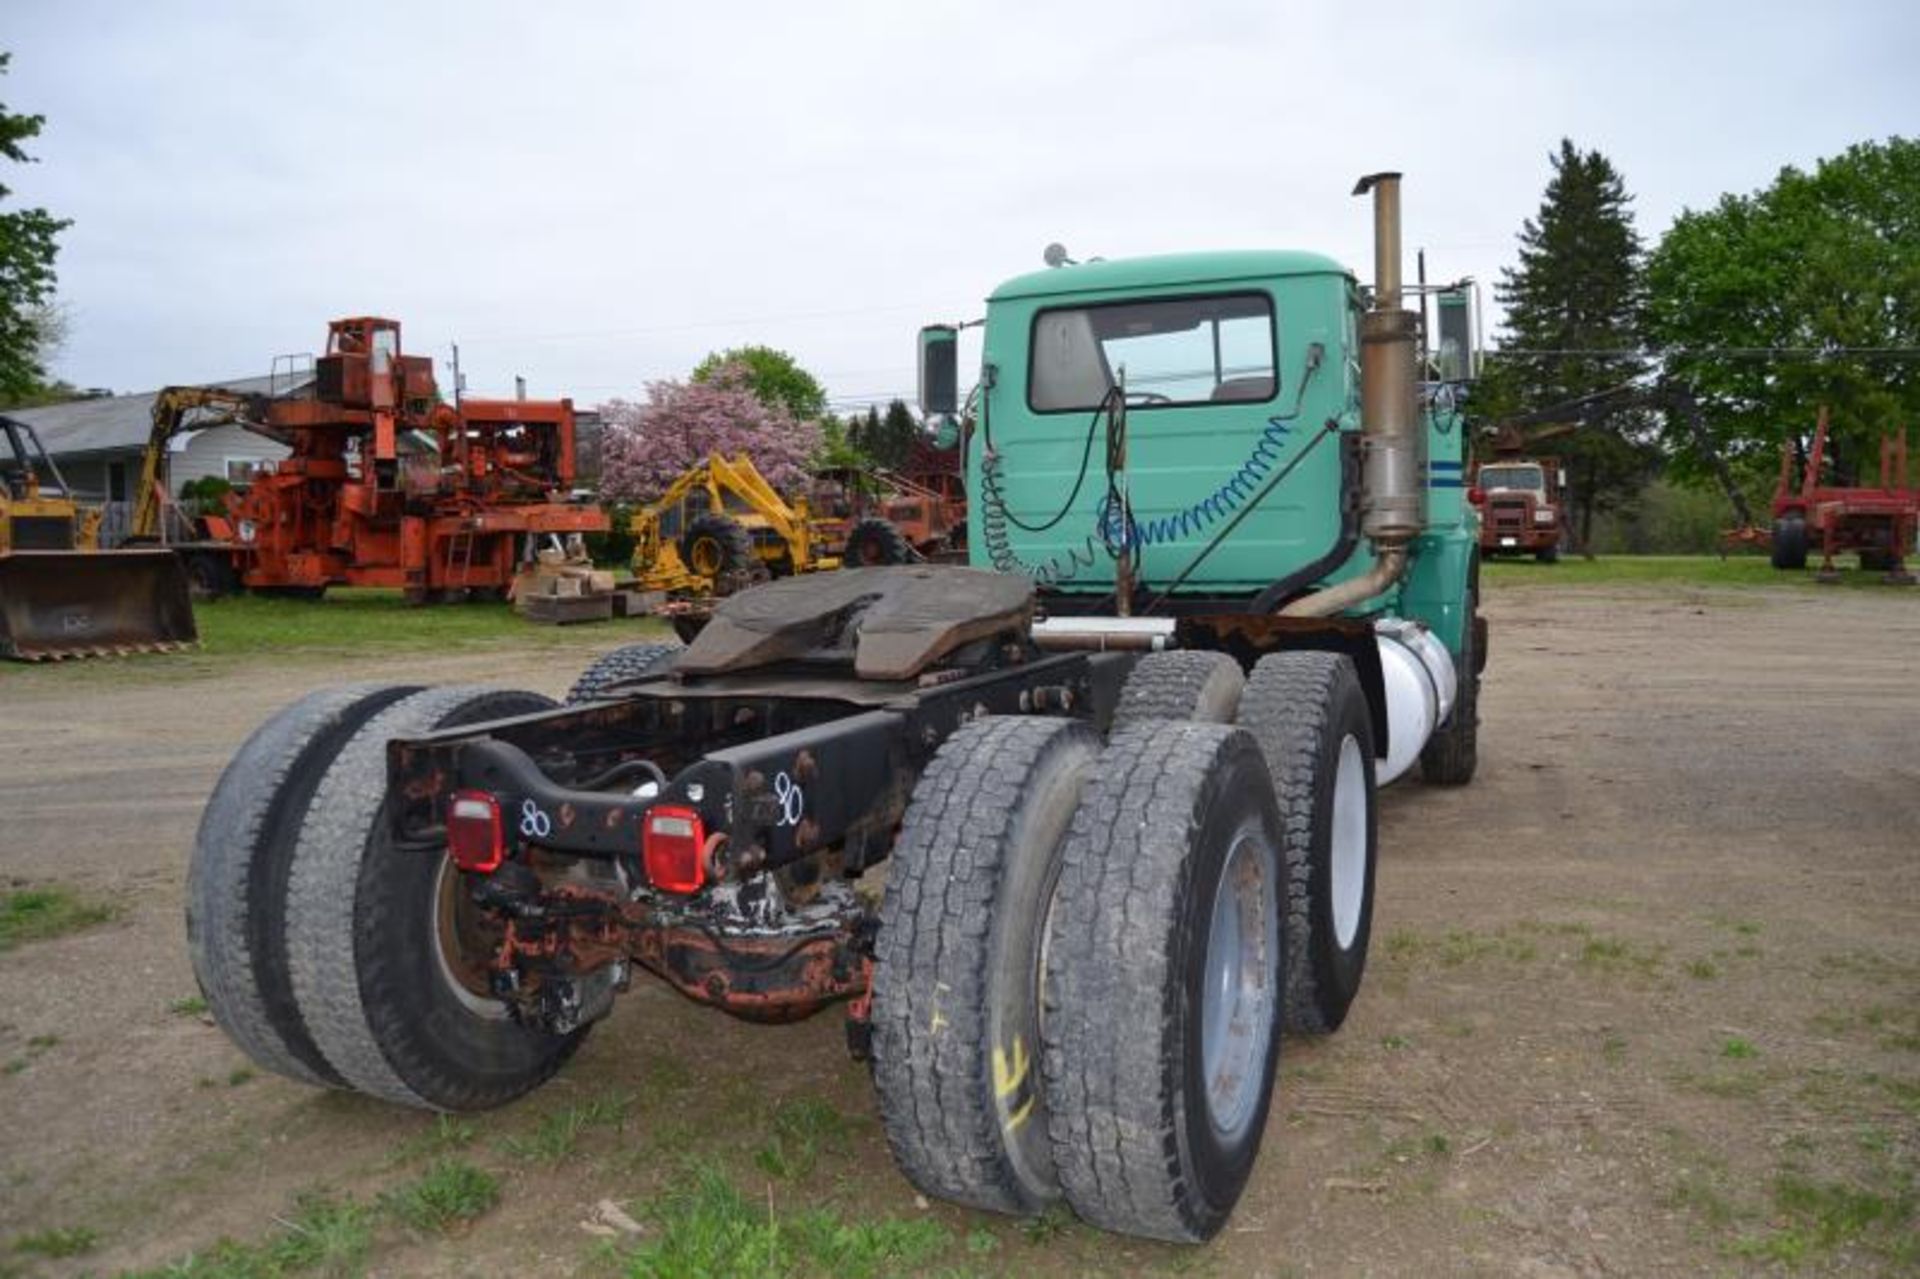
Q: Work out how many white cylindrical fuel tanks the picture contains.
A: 1